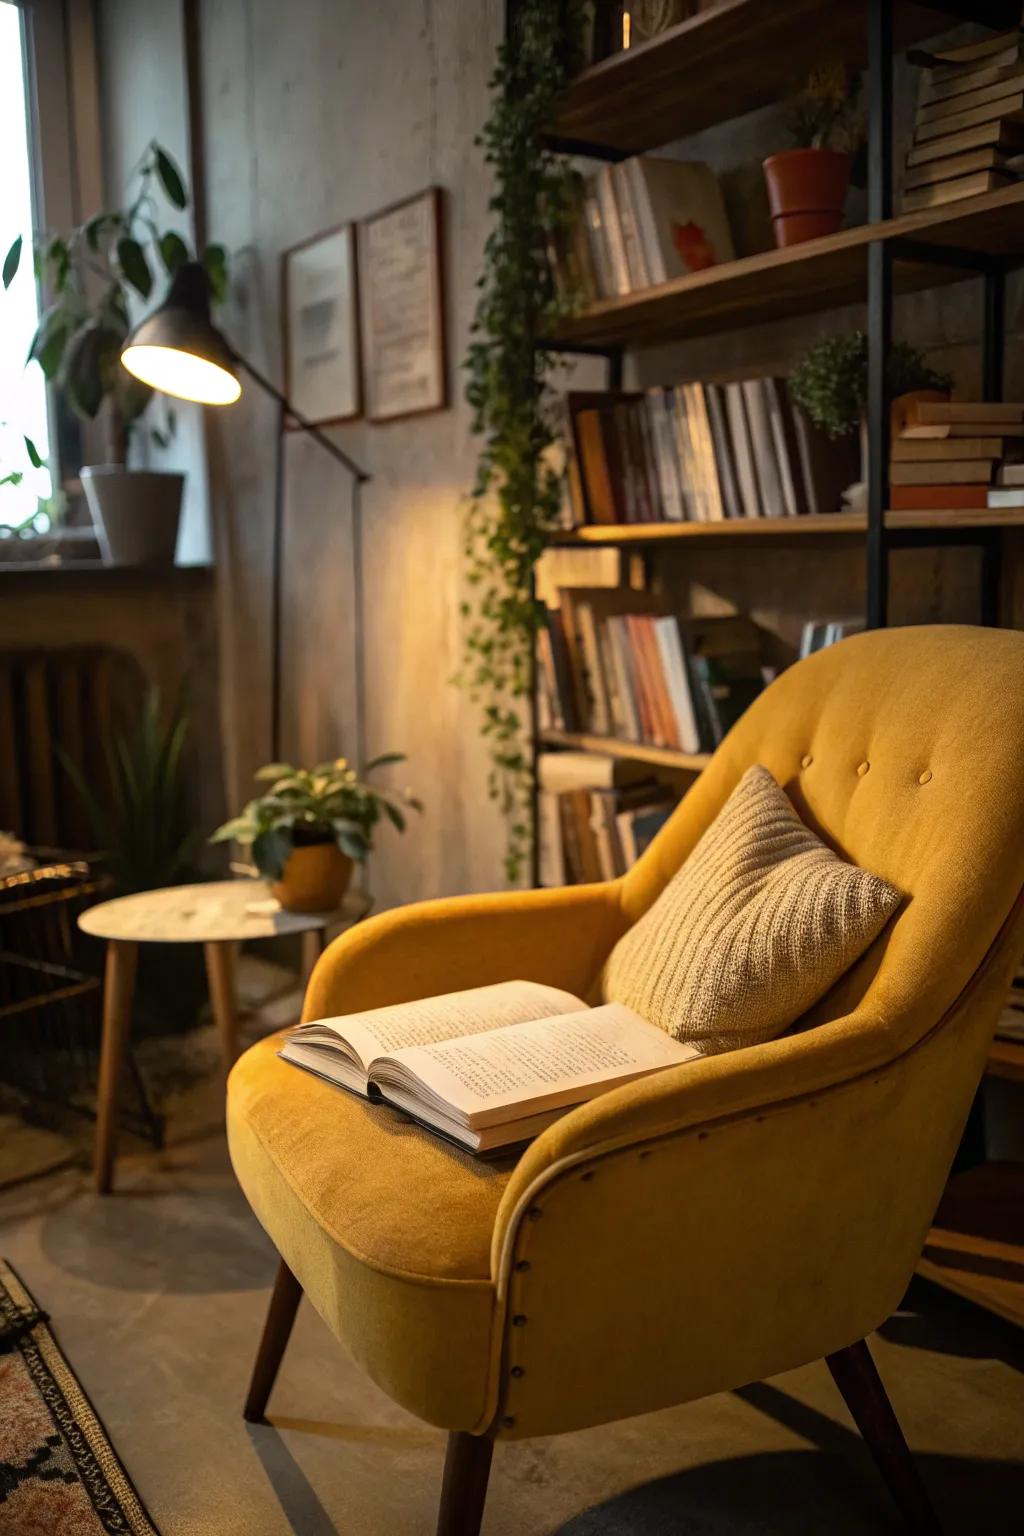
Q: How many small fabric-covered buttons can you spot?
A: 3